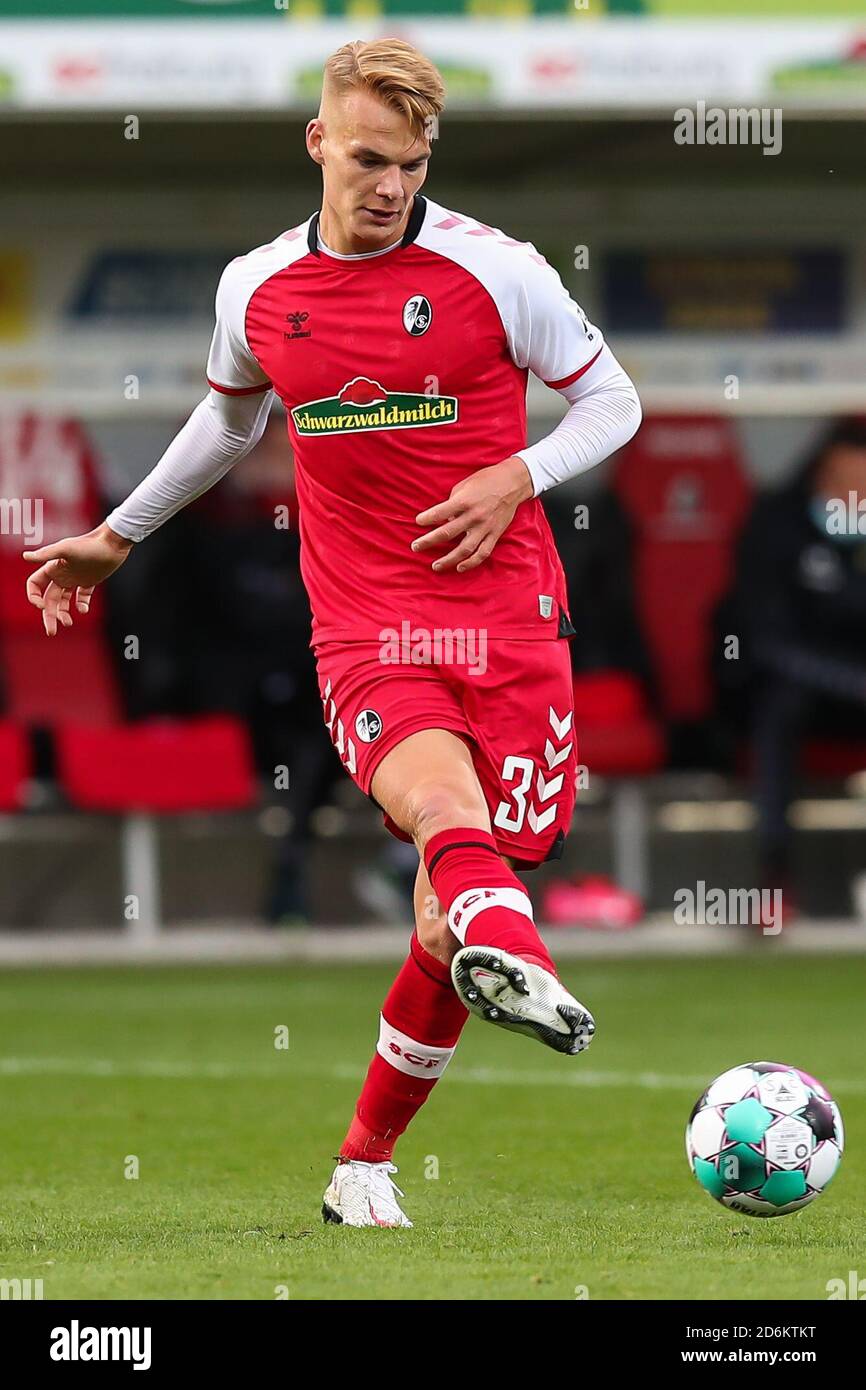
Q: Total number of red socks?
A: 2